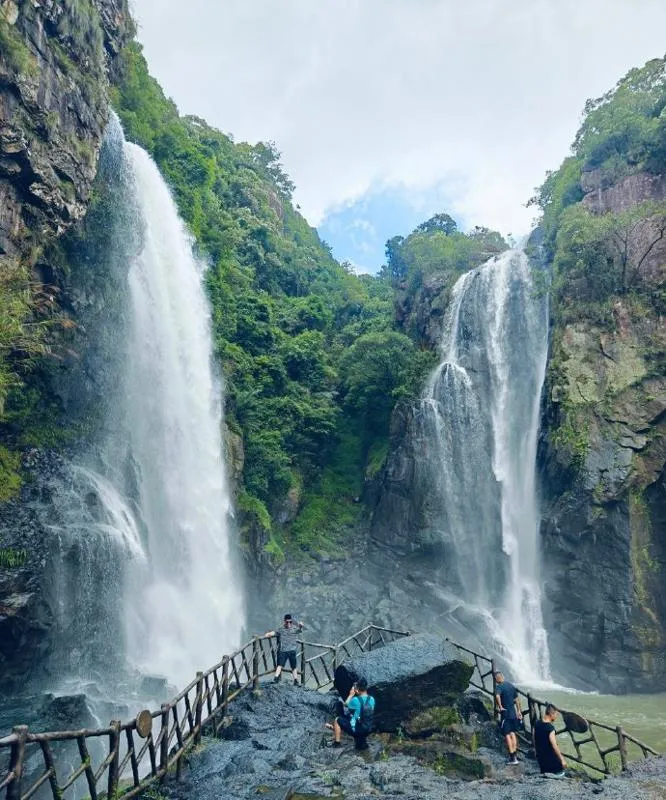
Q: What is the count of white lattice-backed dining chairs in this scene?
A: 0